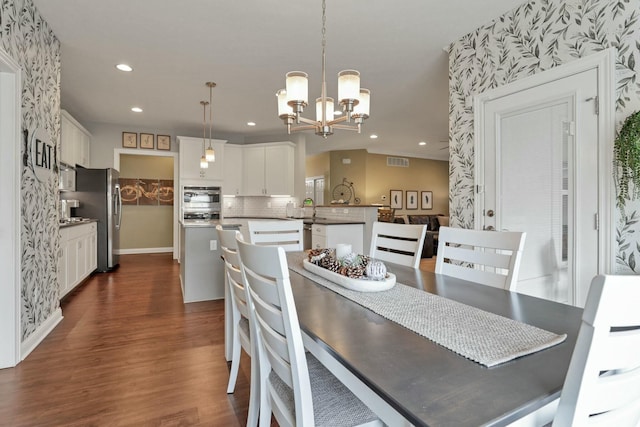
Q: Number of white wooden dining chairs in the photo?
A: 6